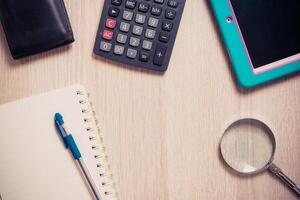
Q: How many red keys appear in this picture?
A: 2